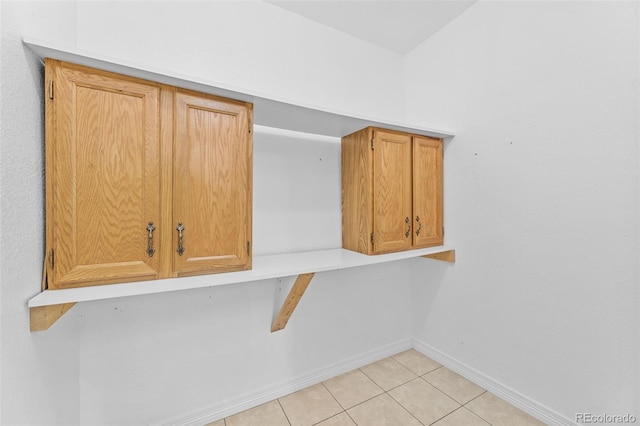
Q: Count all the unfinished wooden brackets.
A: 3